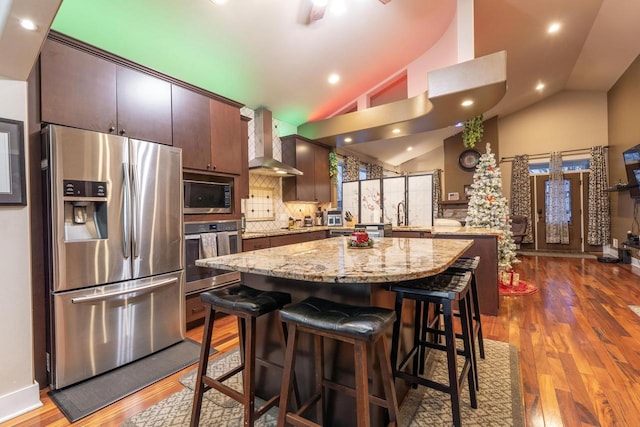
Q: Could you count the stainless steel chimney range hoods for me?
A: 1